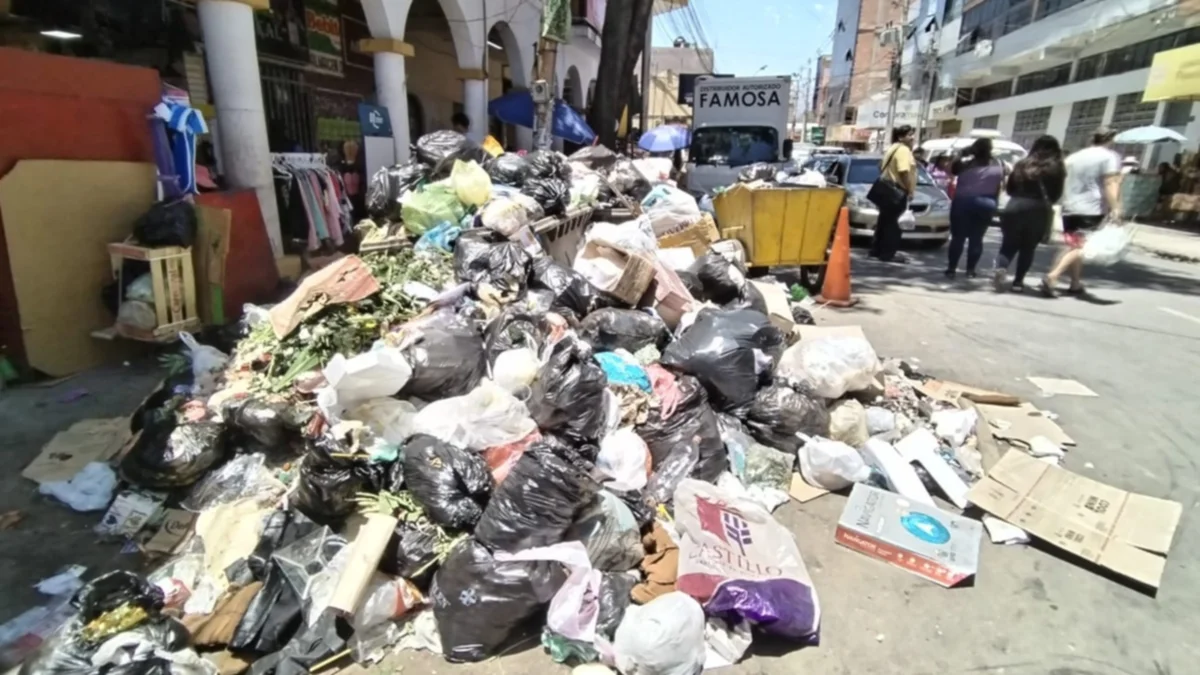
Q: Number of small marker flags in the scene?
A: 0